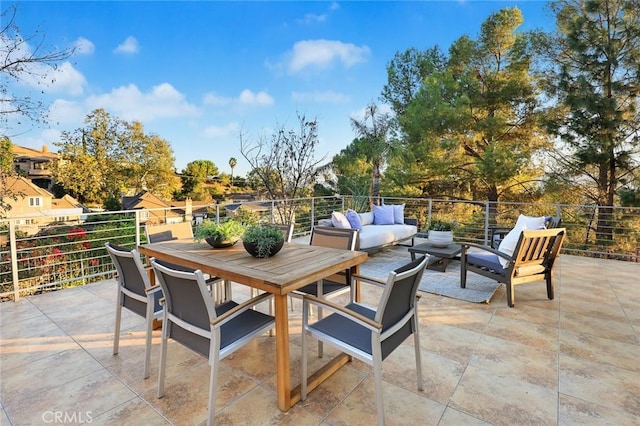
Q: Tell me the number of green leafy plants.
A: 3